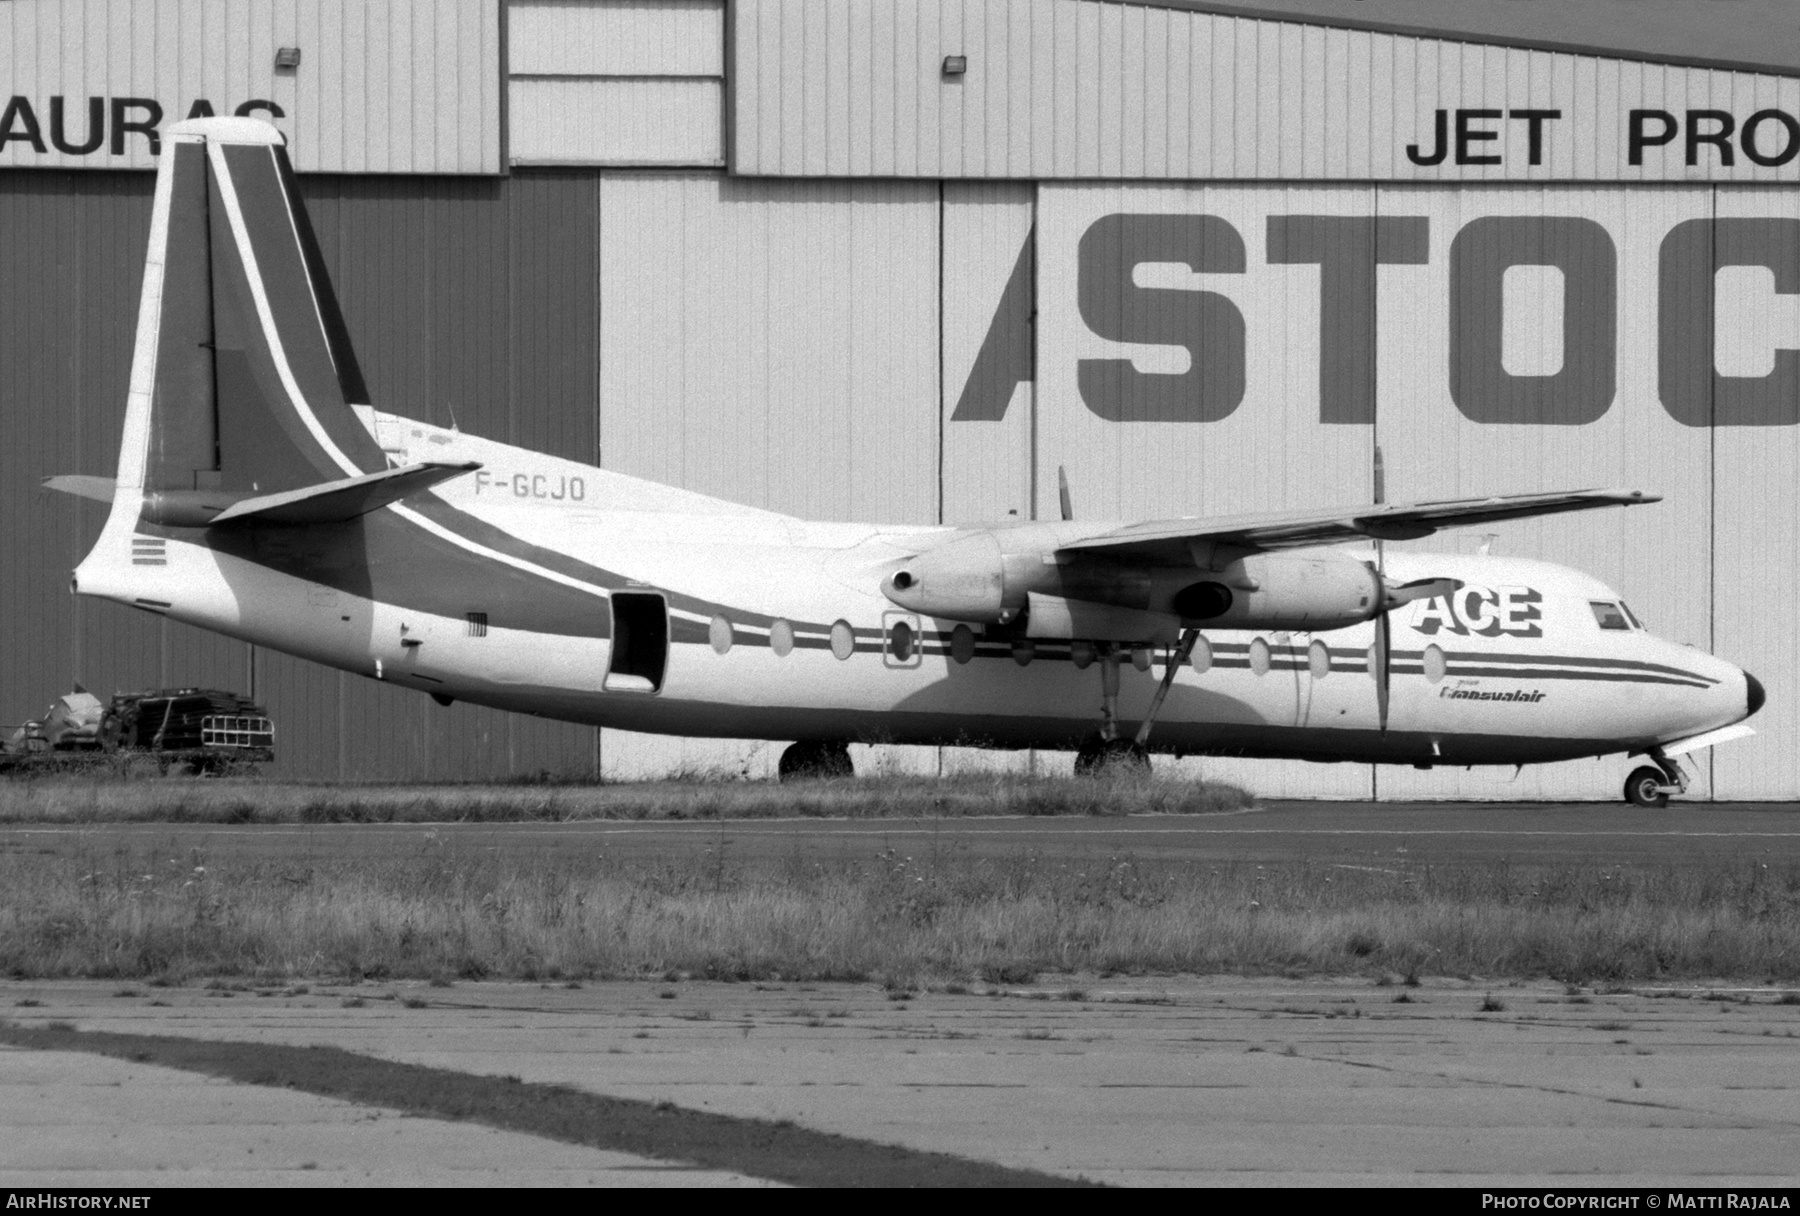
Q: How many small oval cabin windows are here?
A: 13